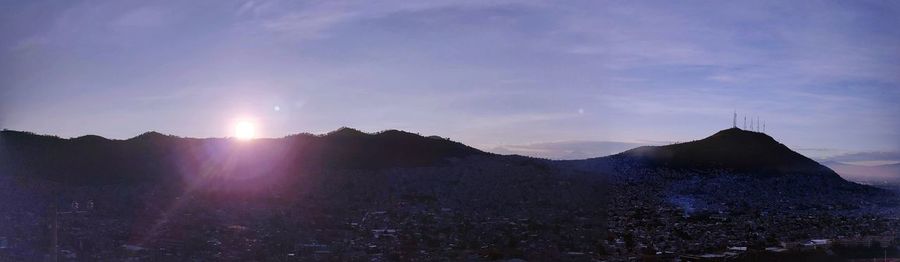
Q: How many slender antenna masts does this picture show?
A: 5